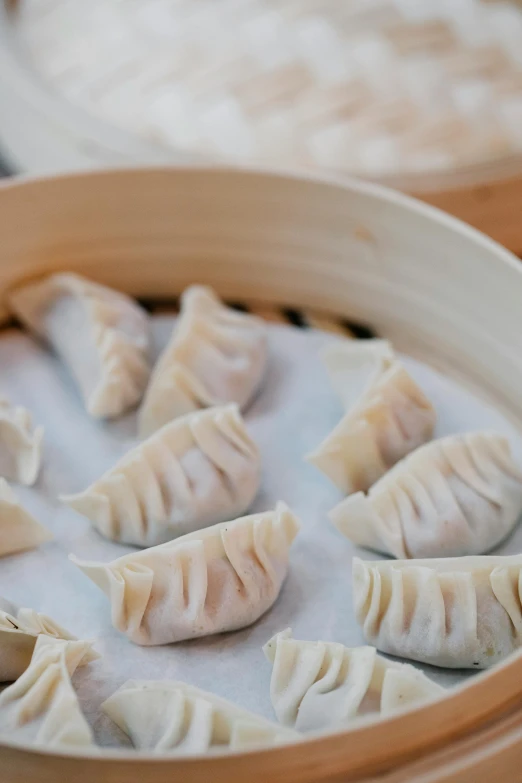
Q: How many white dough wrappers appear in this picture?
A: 13